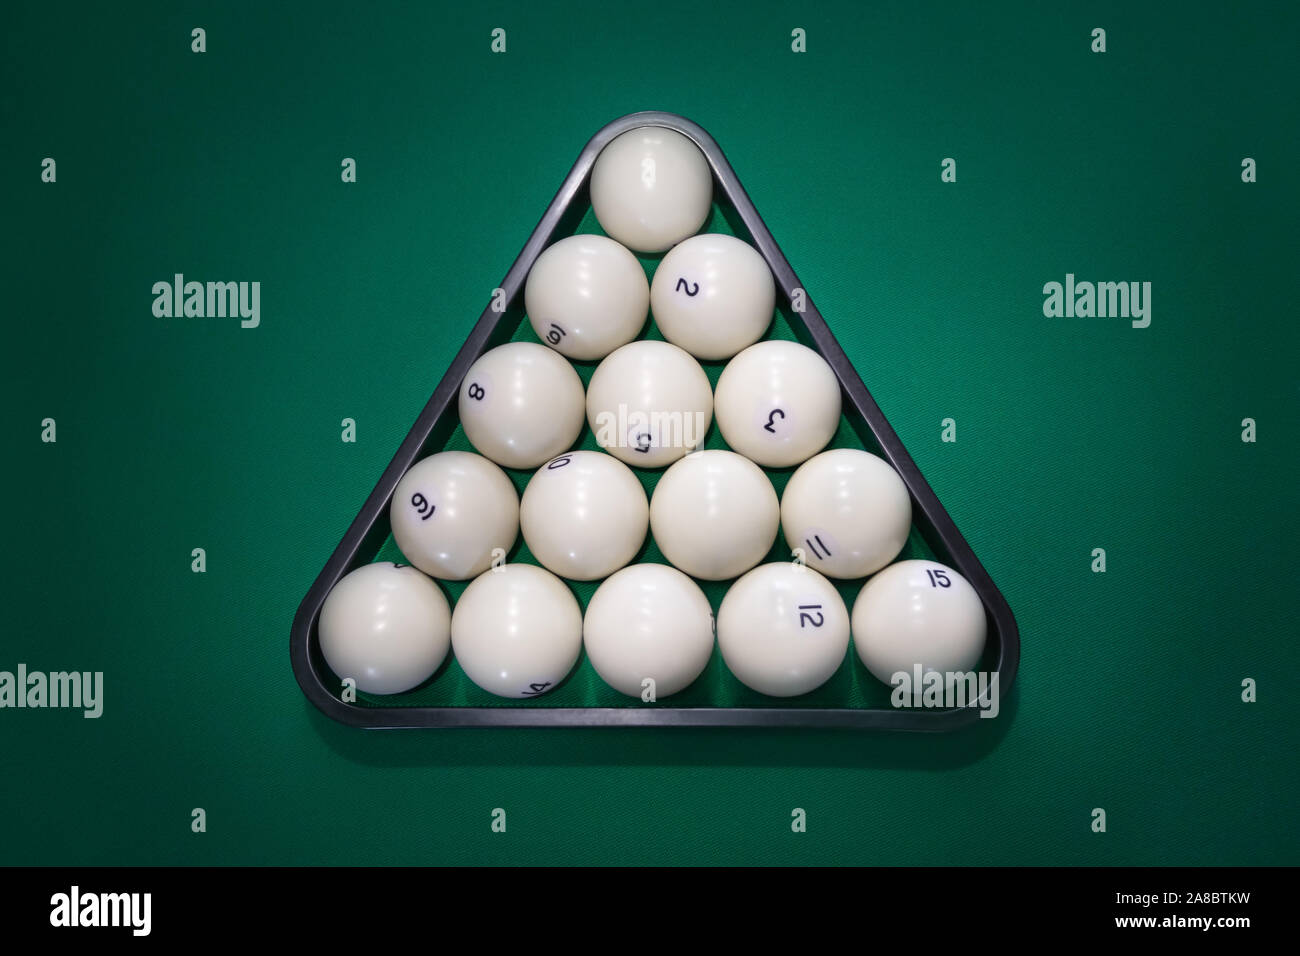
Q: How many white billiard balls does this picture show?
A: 15